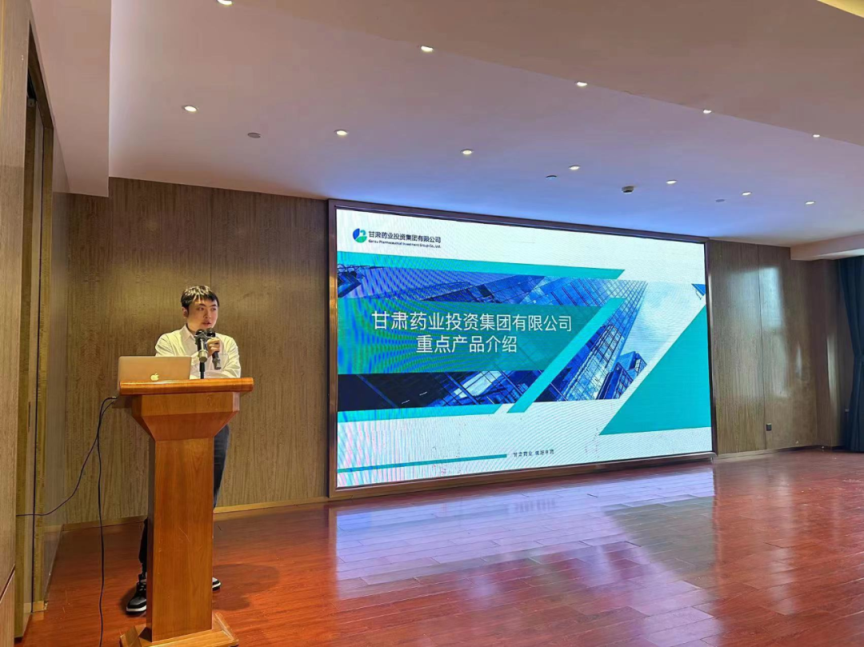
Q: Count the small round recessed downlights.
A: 12